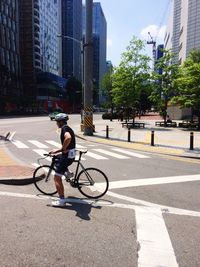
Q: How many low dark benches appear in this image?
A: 3